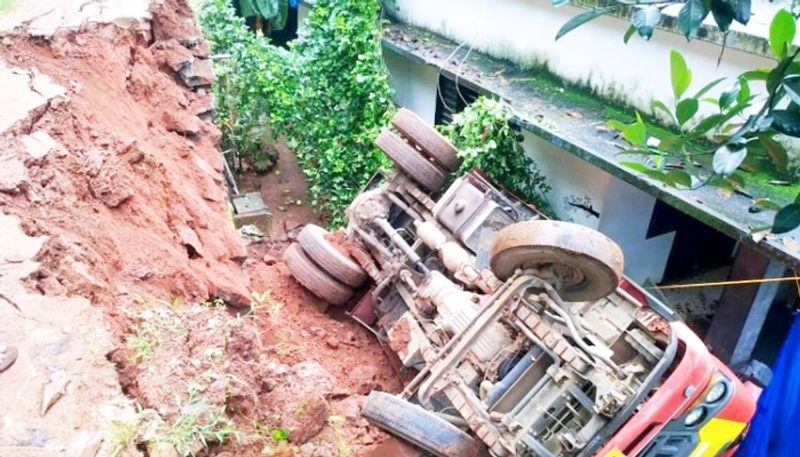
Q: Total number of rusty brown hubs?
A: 1